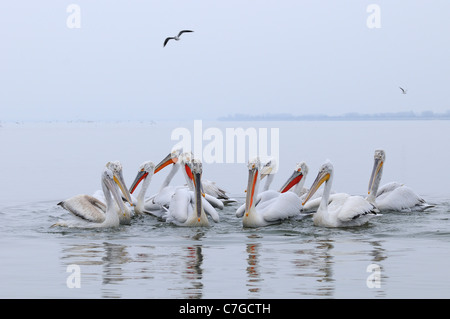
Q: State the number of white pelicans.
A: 11